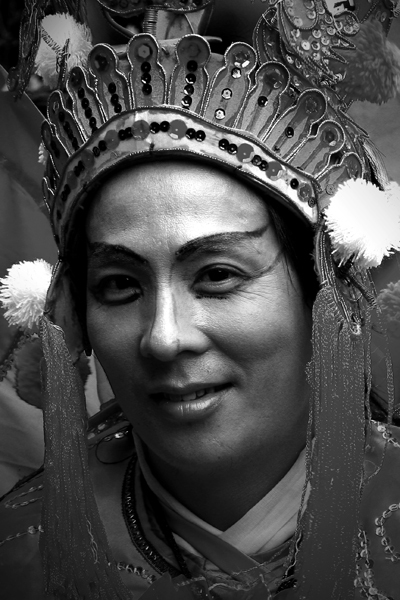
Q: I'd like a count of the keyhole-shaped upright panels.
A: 12